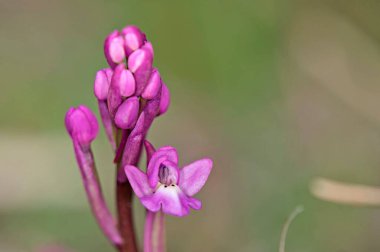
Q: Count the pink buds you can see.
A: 9